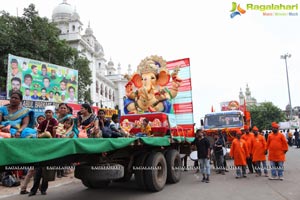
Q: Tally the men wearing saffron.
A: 4